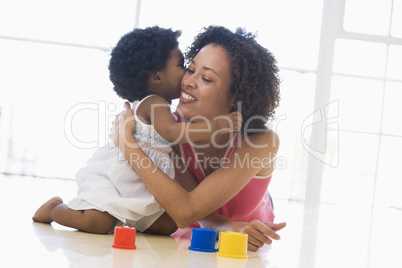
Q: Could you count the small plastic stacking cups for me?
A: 3